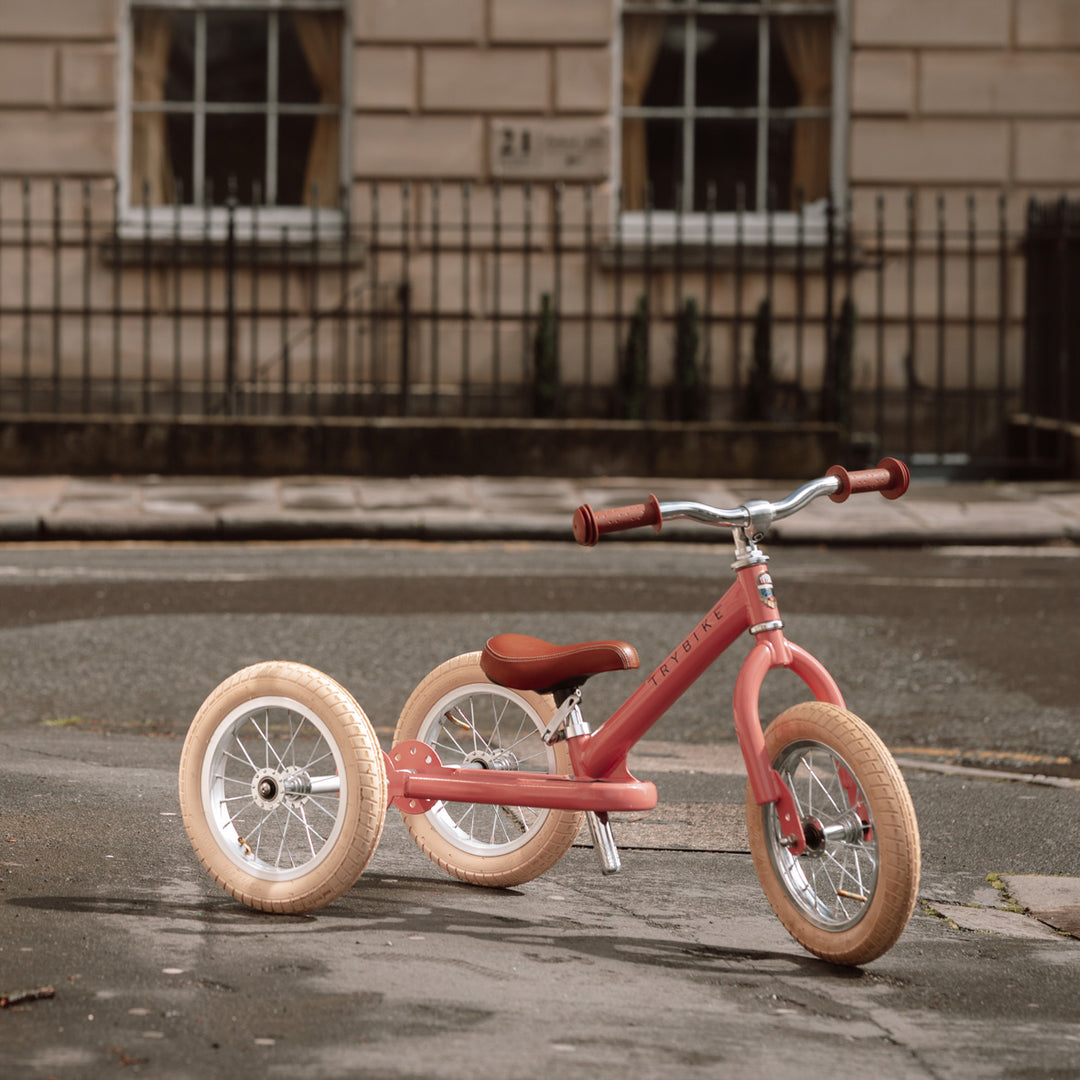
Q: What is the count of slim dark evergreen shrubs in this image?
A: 5